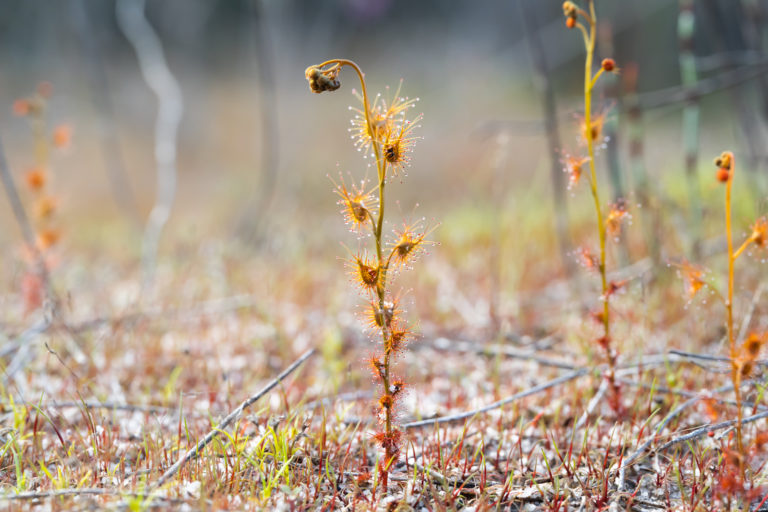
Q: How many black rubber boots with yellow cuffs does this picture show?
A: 0